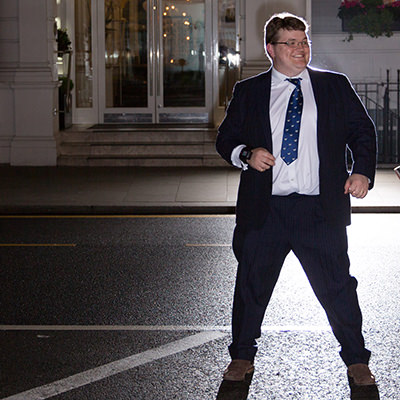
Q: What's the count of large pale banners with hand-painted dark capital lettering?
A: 0